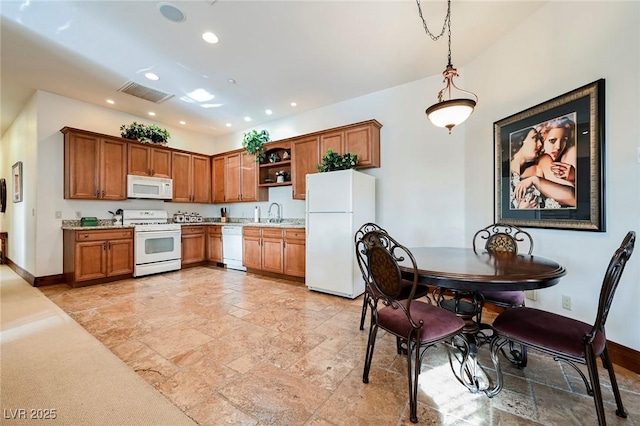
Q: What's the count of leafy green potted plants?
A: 3